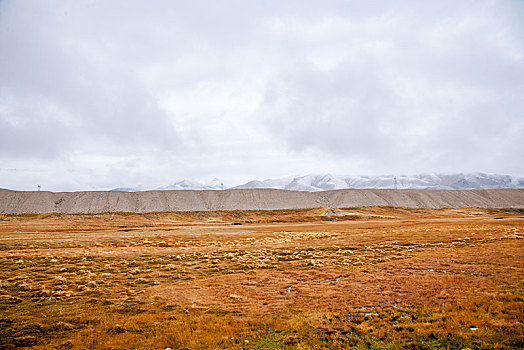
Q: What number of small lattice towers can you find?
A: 3